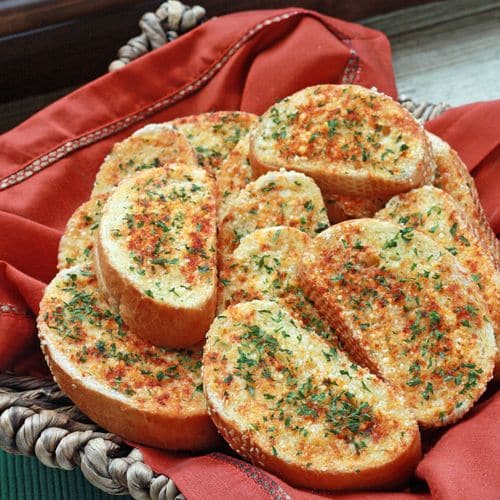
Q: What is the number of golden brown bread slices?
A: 13